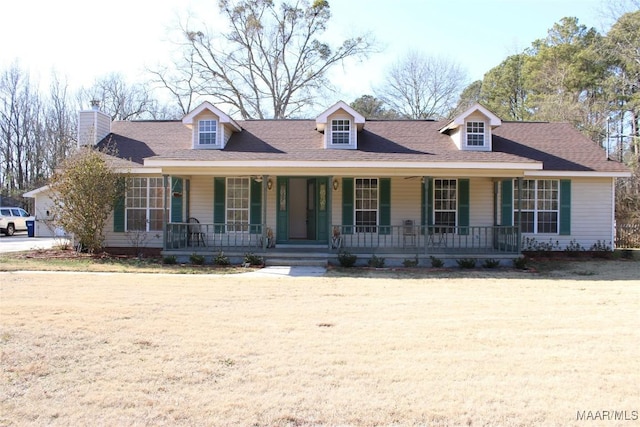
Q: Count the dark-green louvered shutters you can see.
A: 10